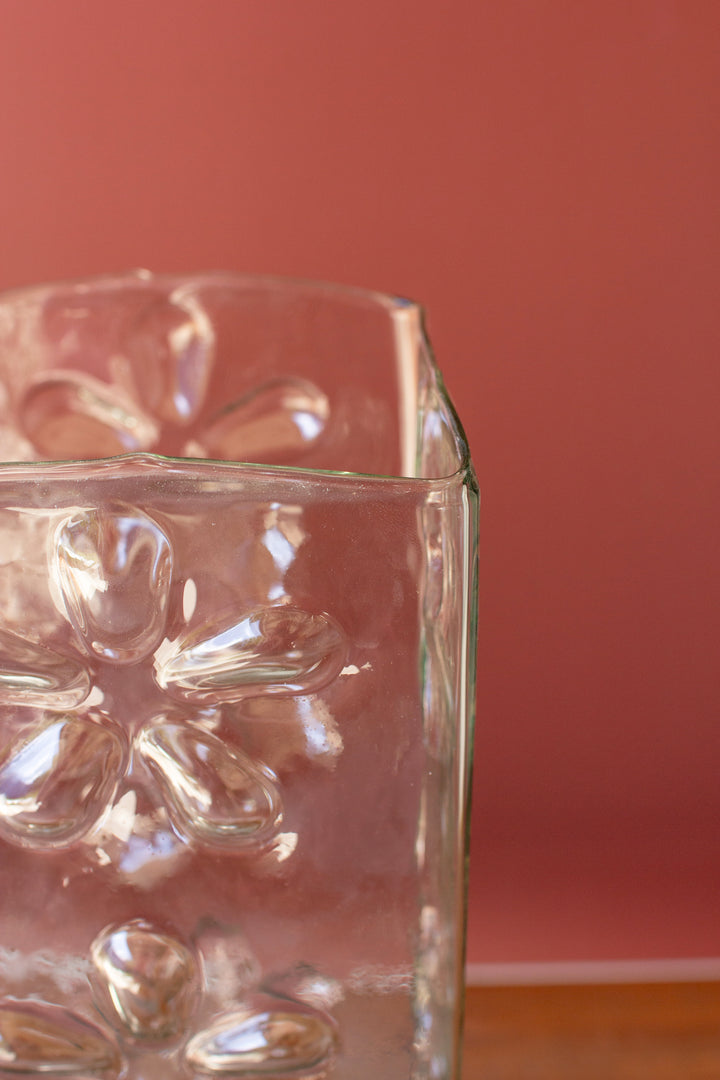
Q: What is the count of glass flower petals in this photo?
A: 11